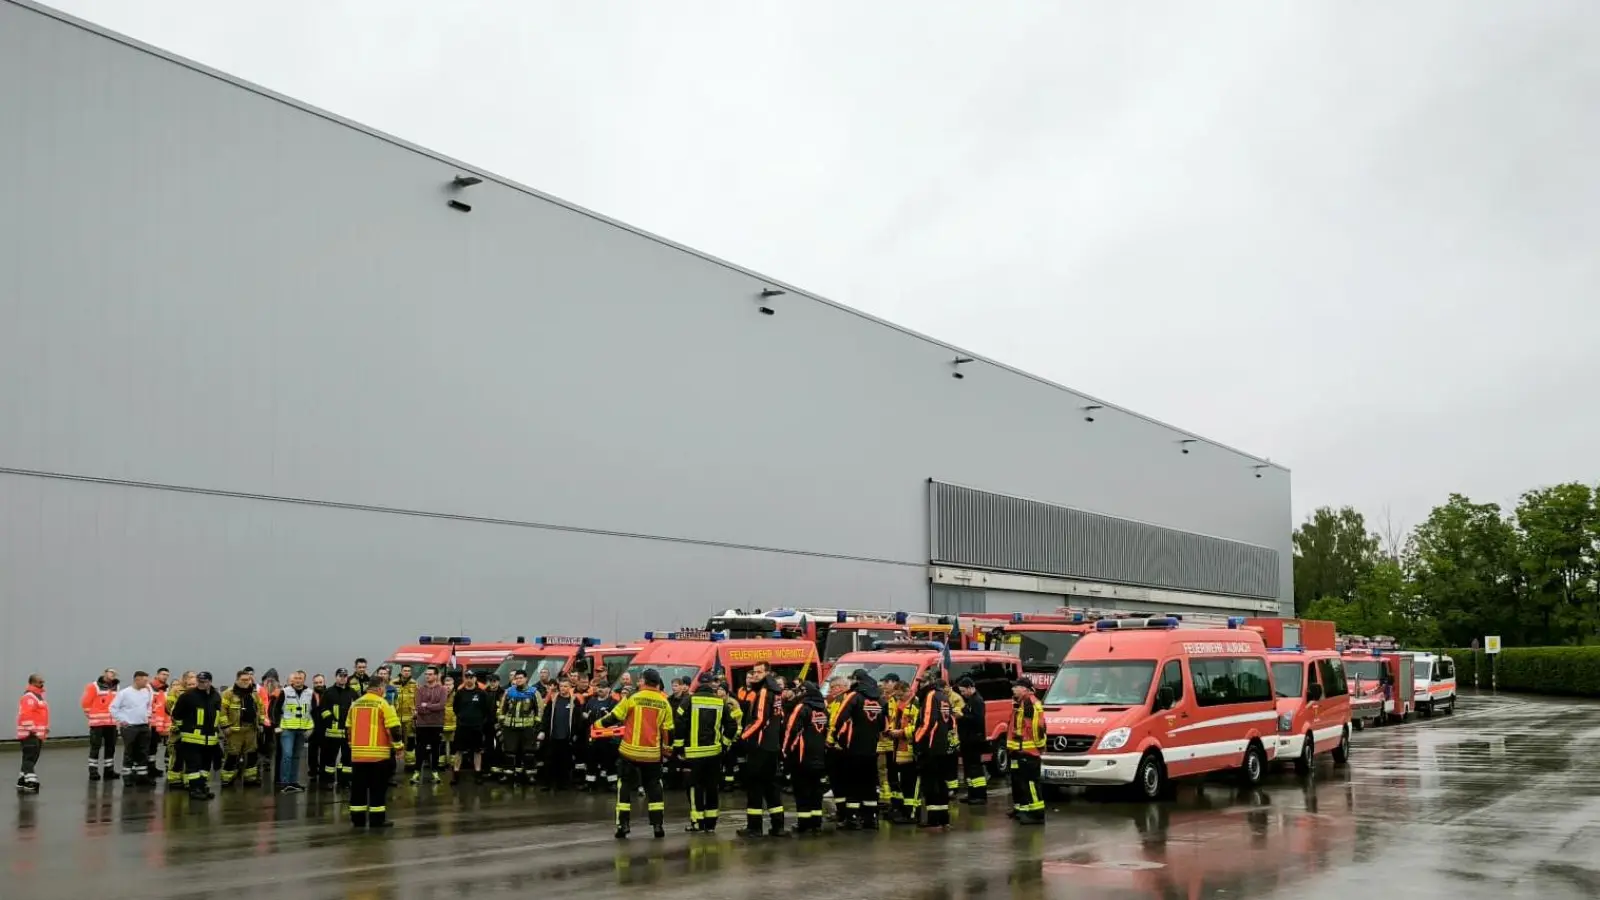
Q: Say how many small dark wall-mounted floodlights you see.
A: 6